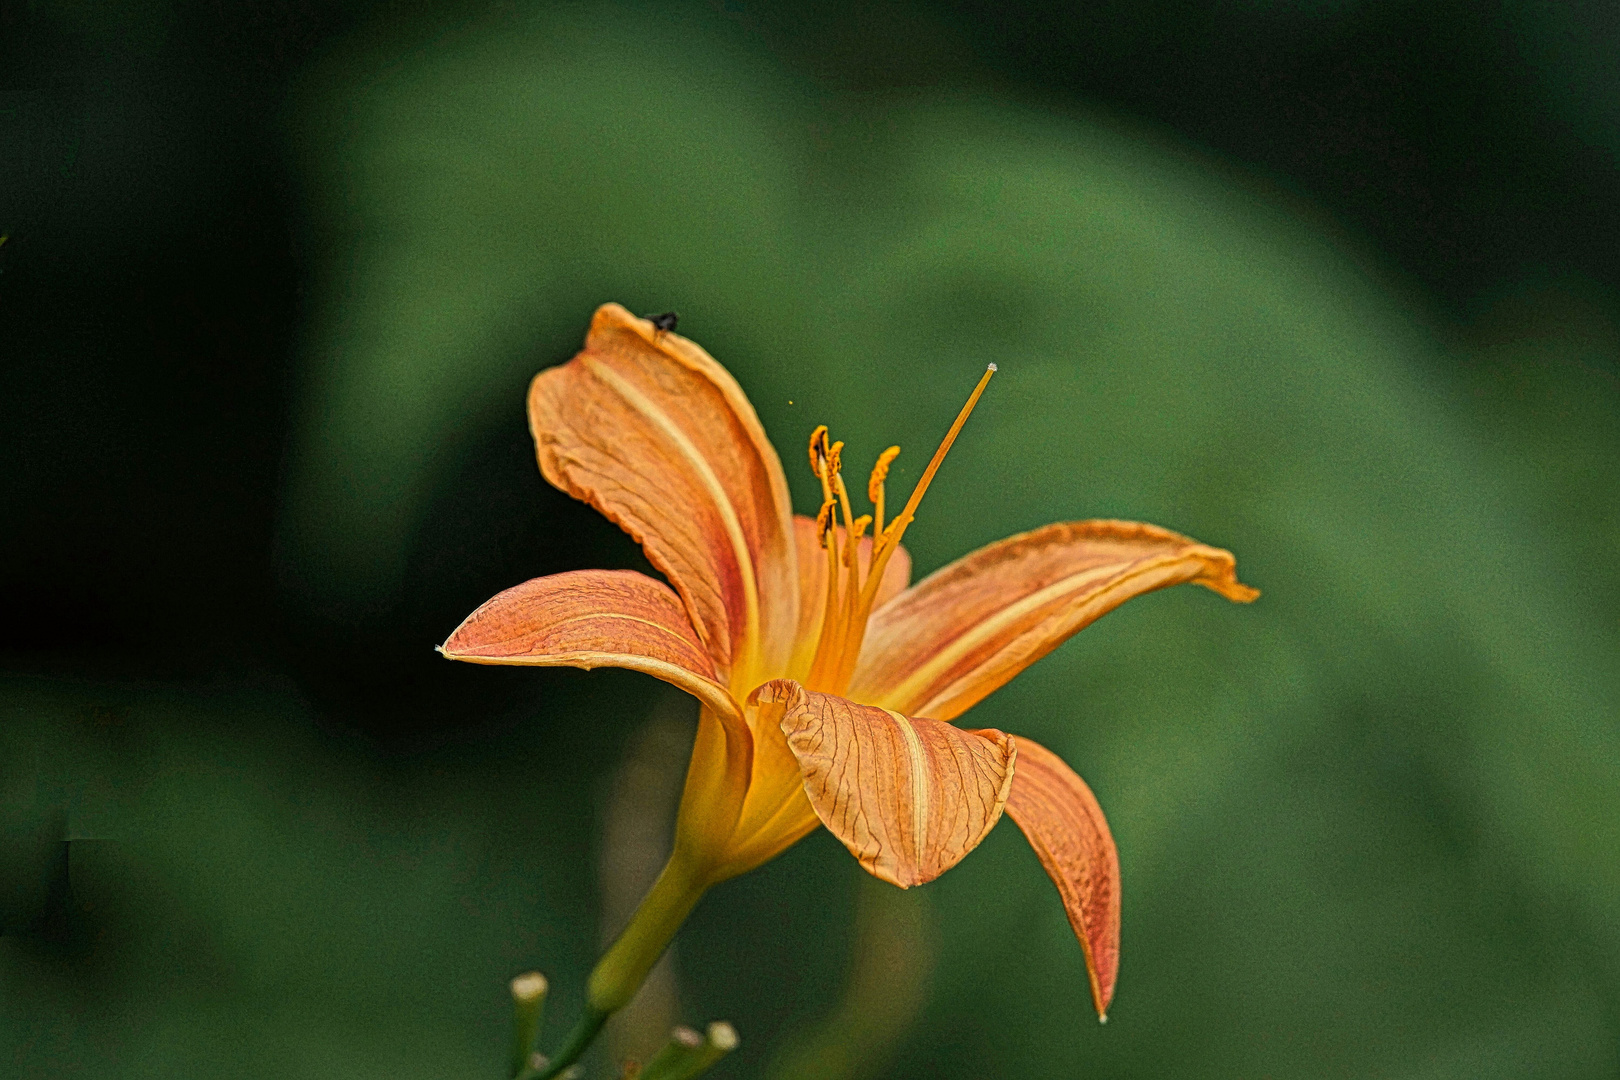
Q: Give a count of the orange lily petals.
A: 6